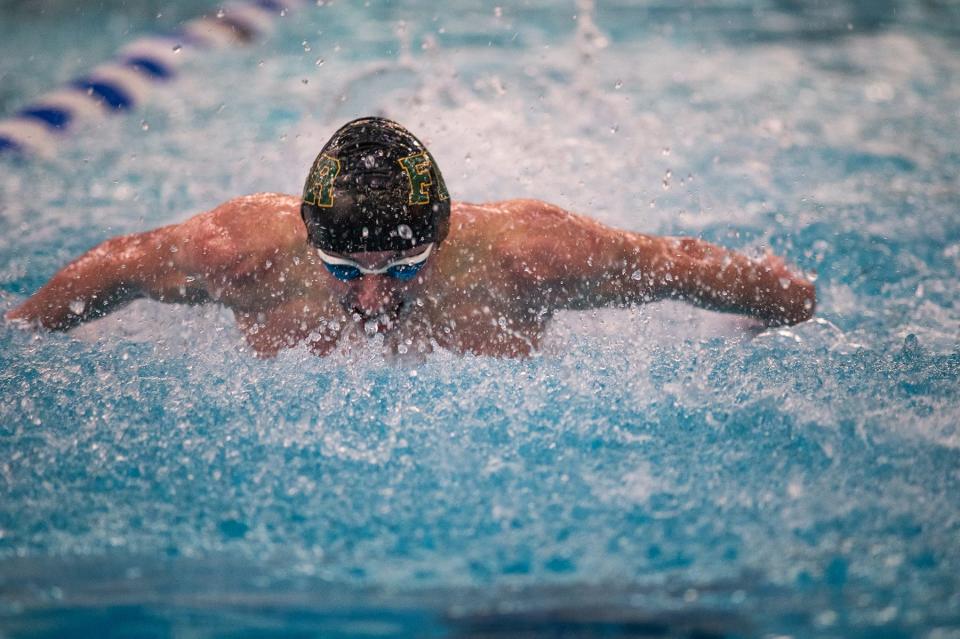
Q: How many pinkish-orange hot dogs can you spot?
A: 0